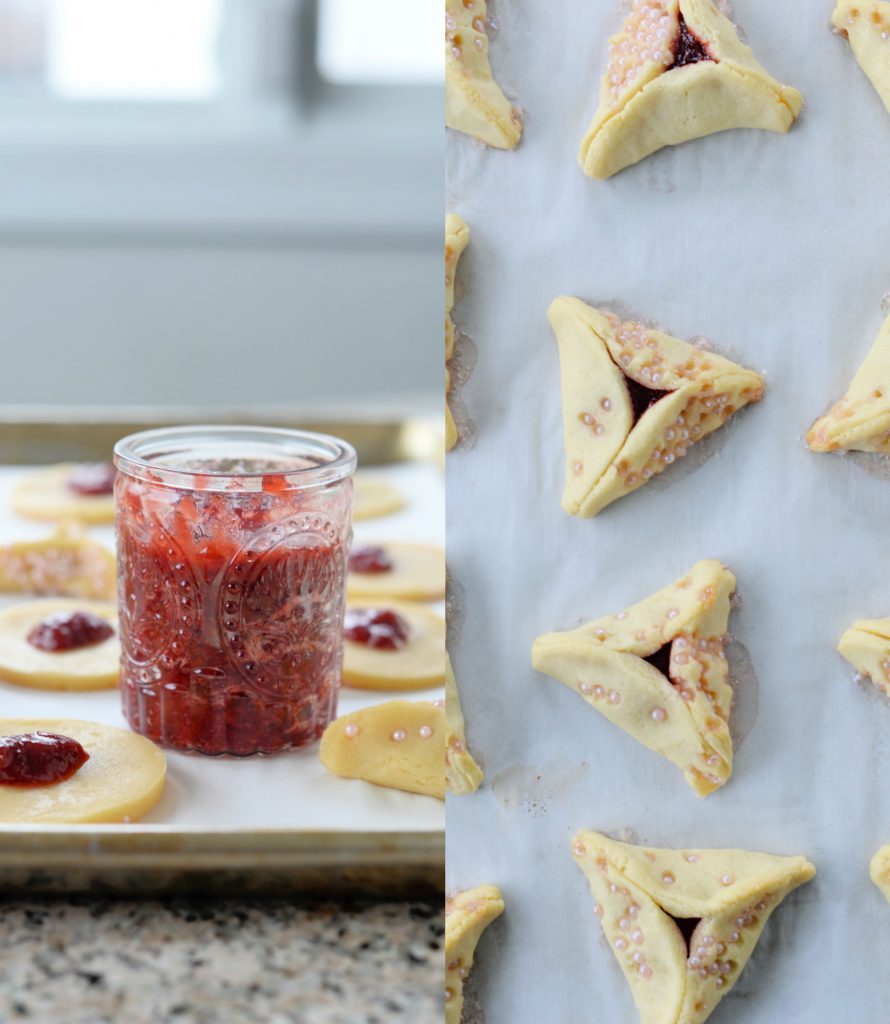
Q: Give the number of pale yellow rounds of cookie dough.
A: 6